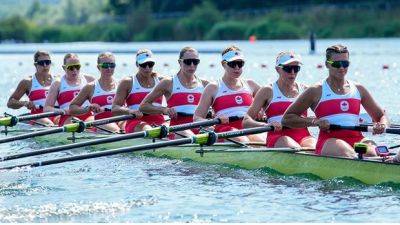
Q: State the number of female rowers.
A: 8